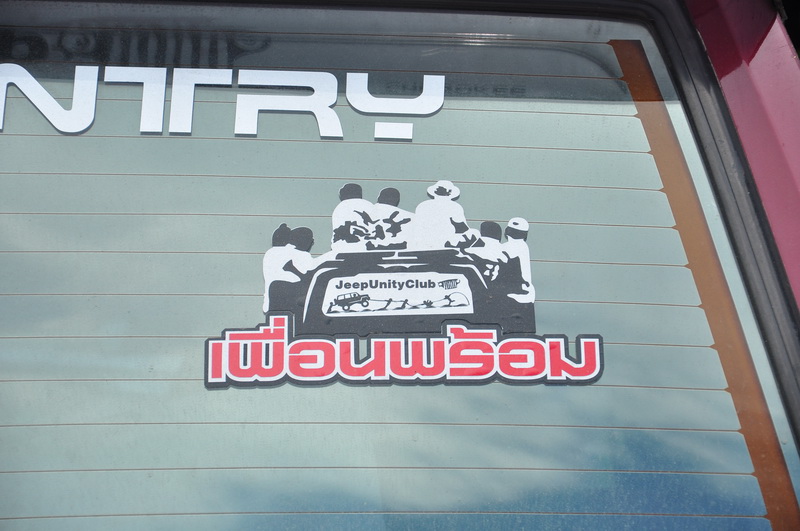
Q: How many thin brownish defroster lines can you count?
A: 13